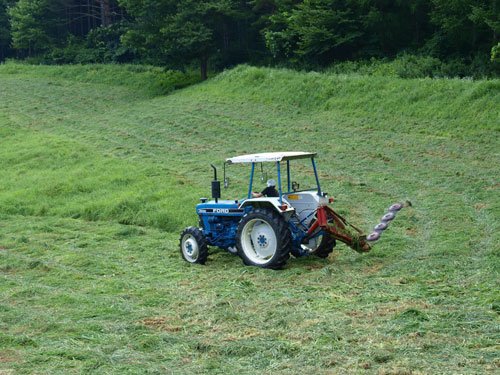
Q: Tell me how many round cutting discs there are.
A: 4